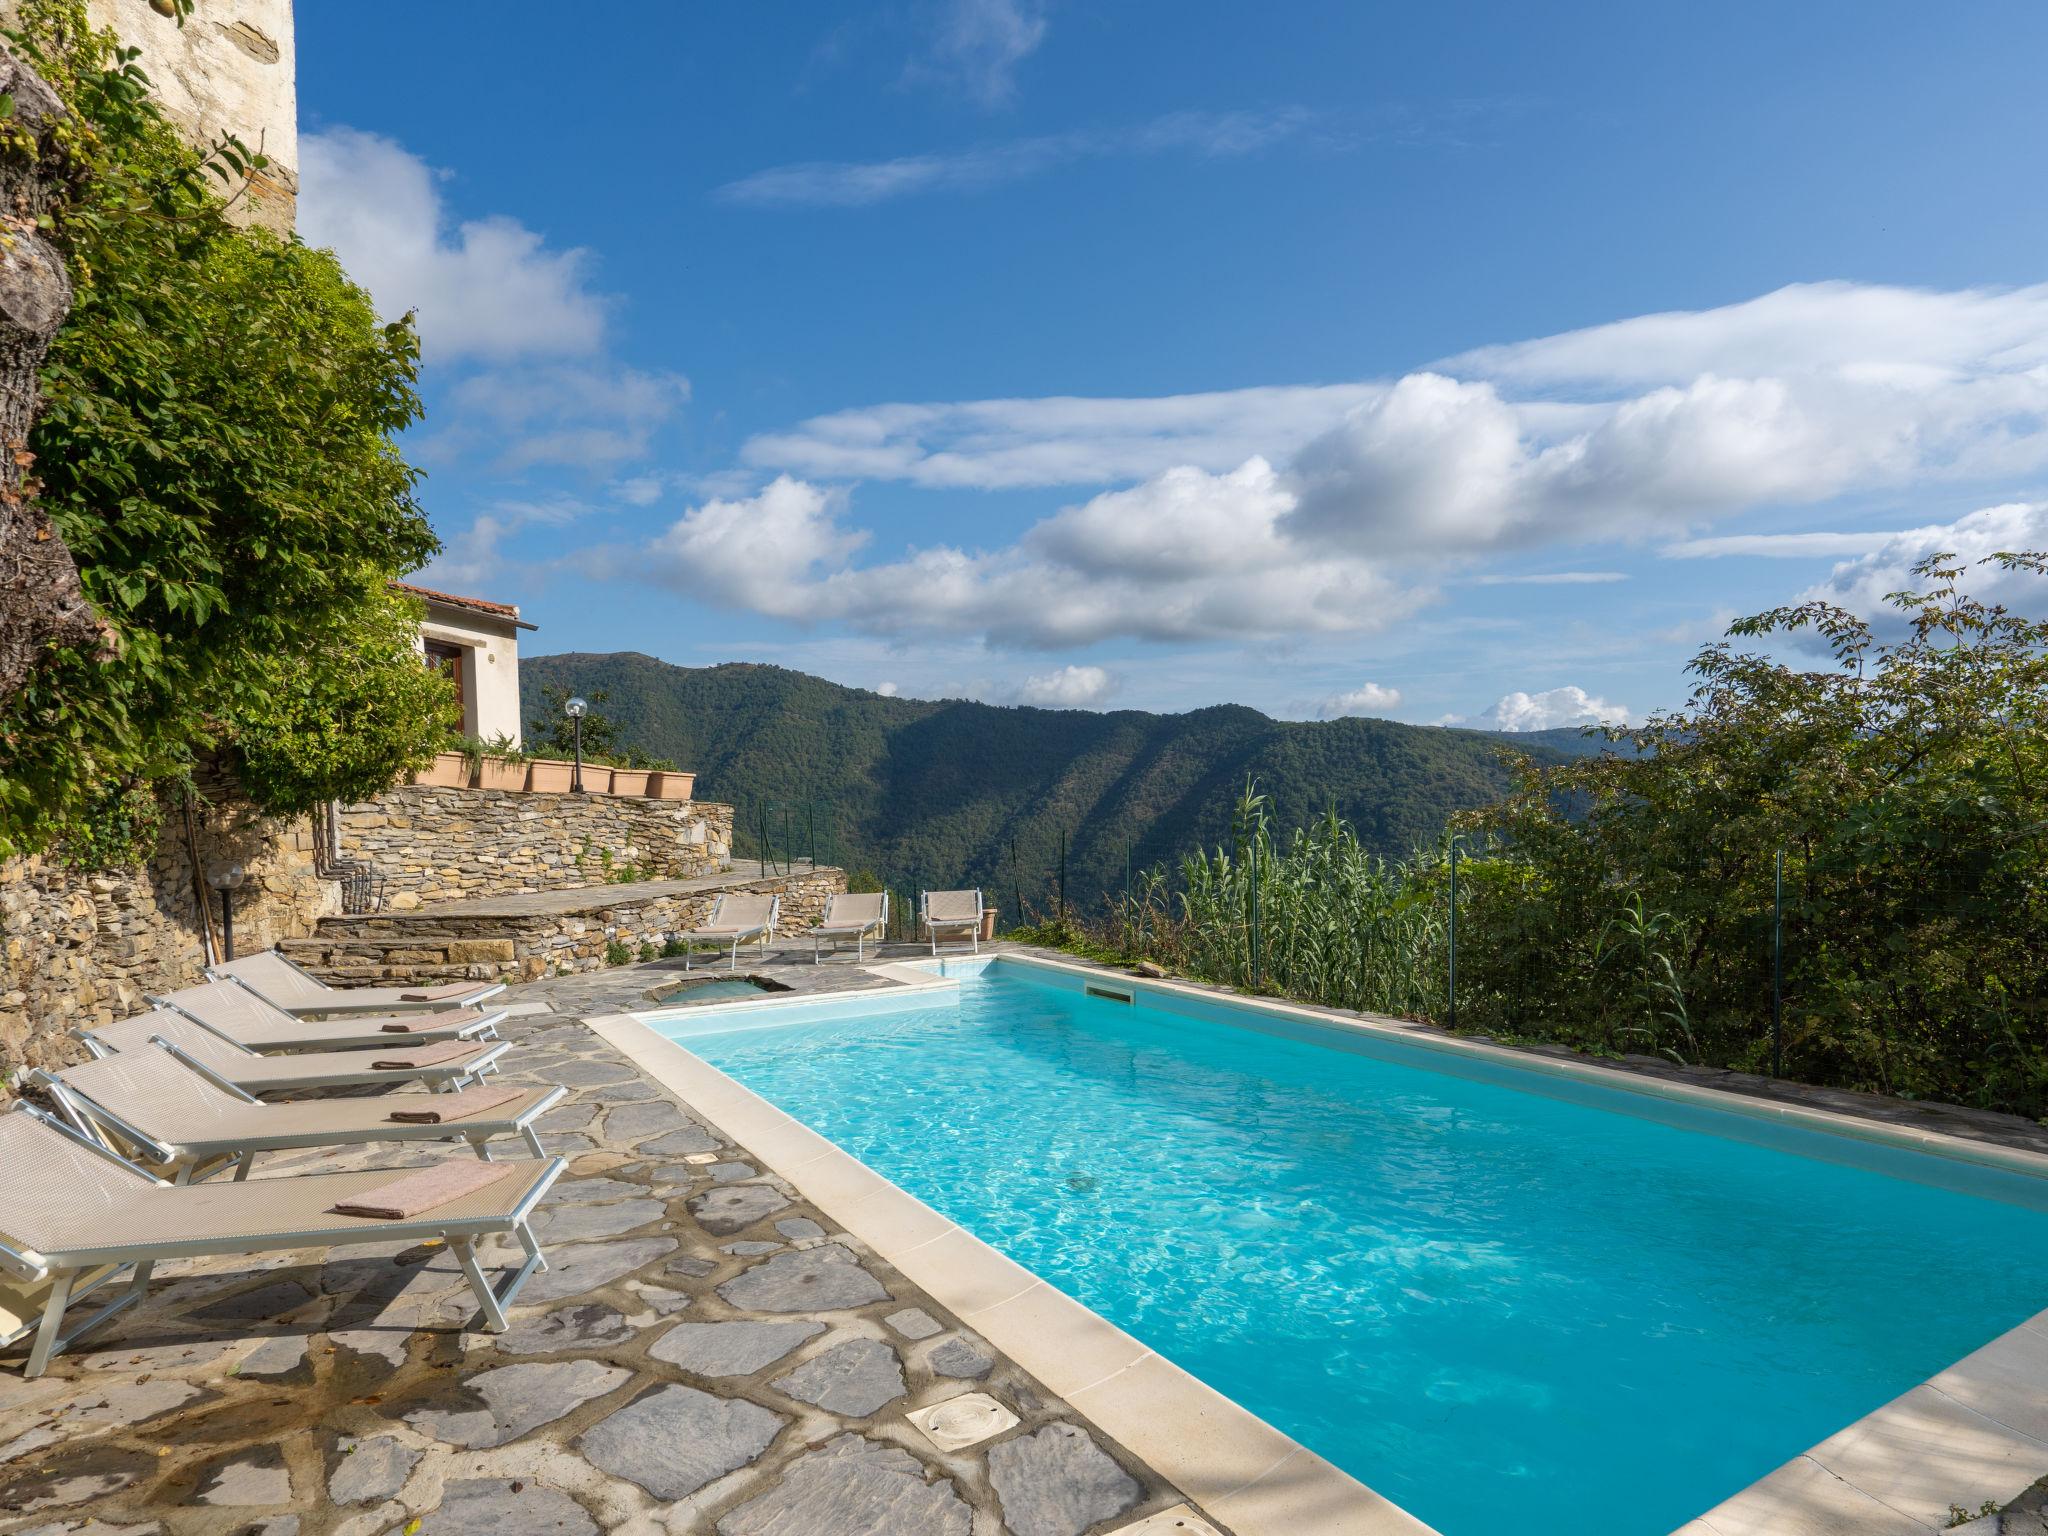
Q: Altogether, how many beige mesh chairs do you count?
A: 8